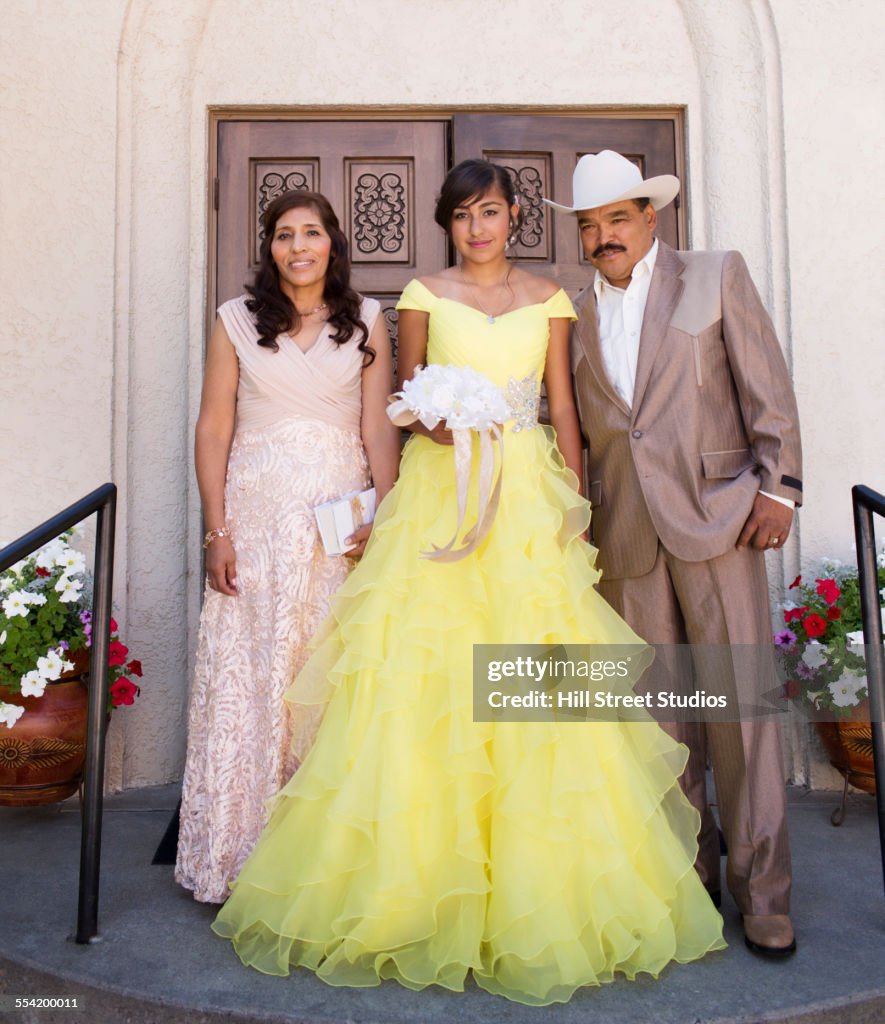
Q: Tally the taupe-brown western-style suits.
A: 1